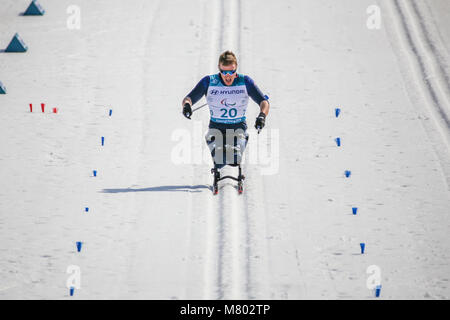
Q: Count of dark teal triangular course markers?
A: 3